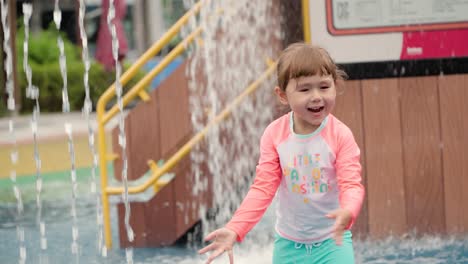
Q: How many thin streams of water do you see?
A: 5